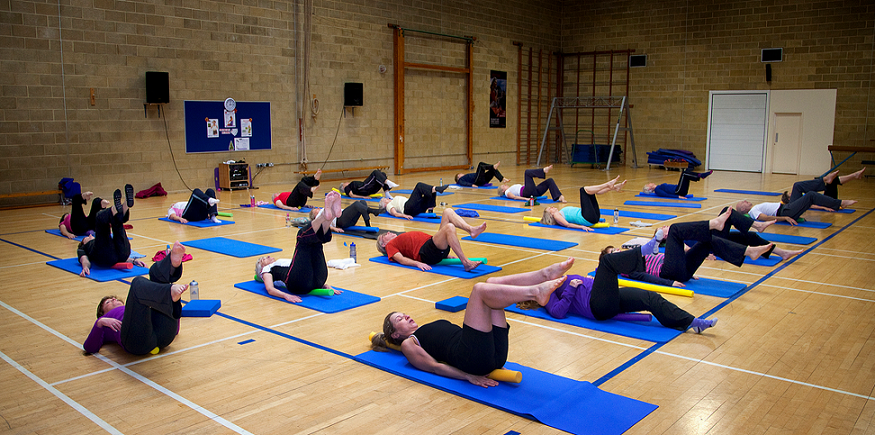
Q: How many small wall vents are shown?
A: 2